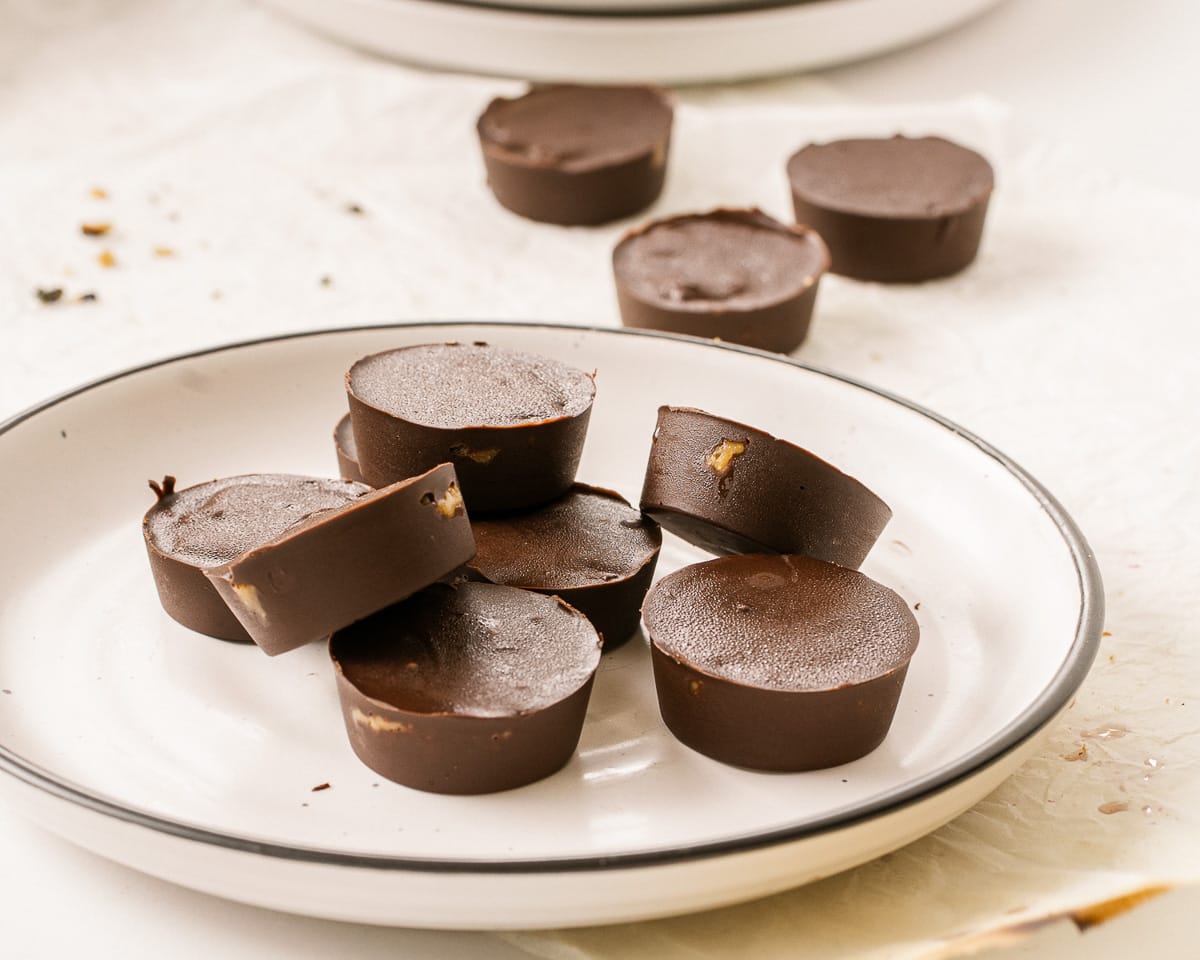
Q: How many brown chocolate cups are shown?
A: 11